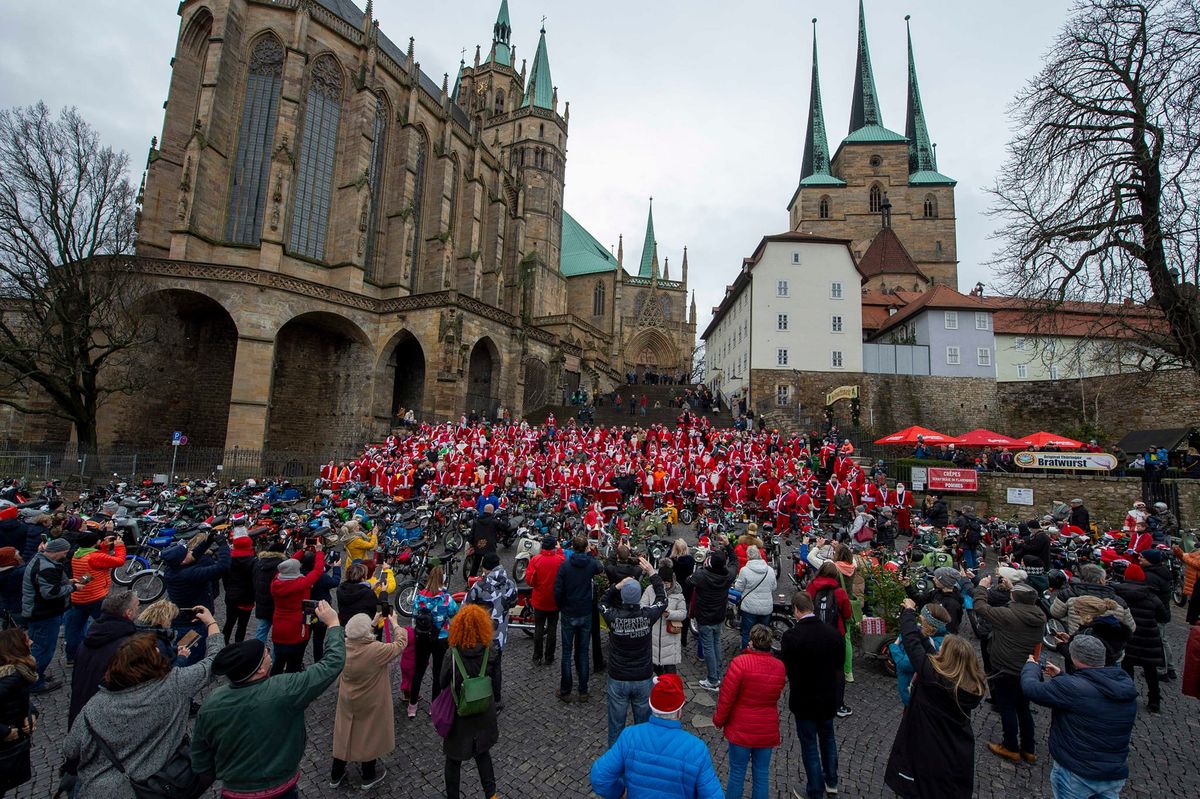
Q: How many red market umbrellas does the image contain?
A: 3